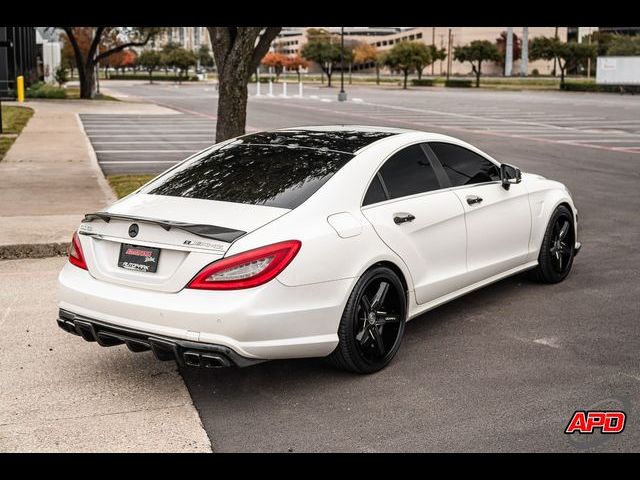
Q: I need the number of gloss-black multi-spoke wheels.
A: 2